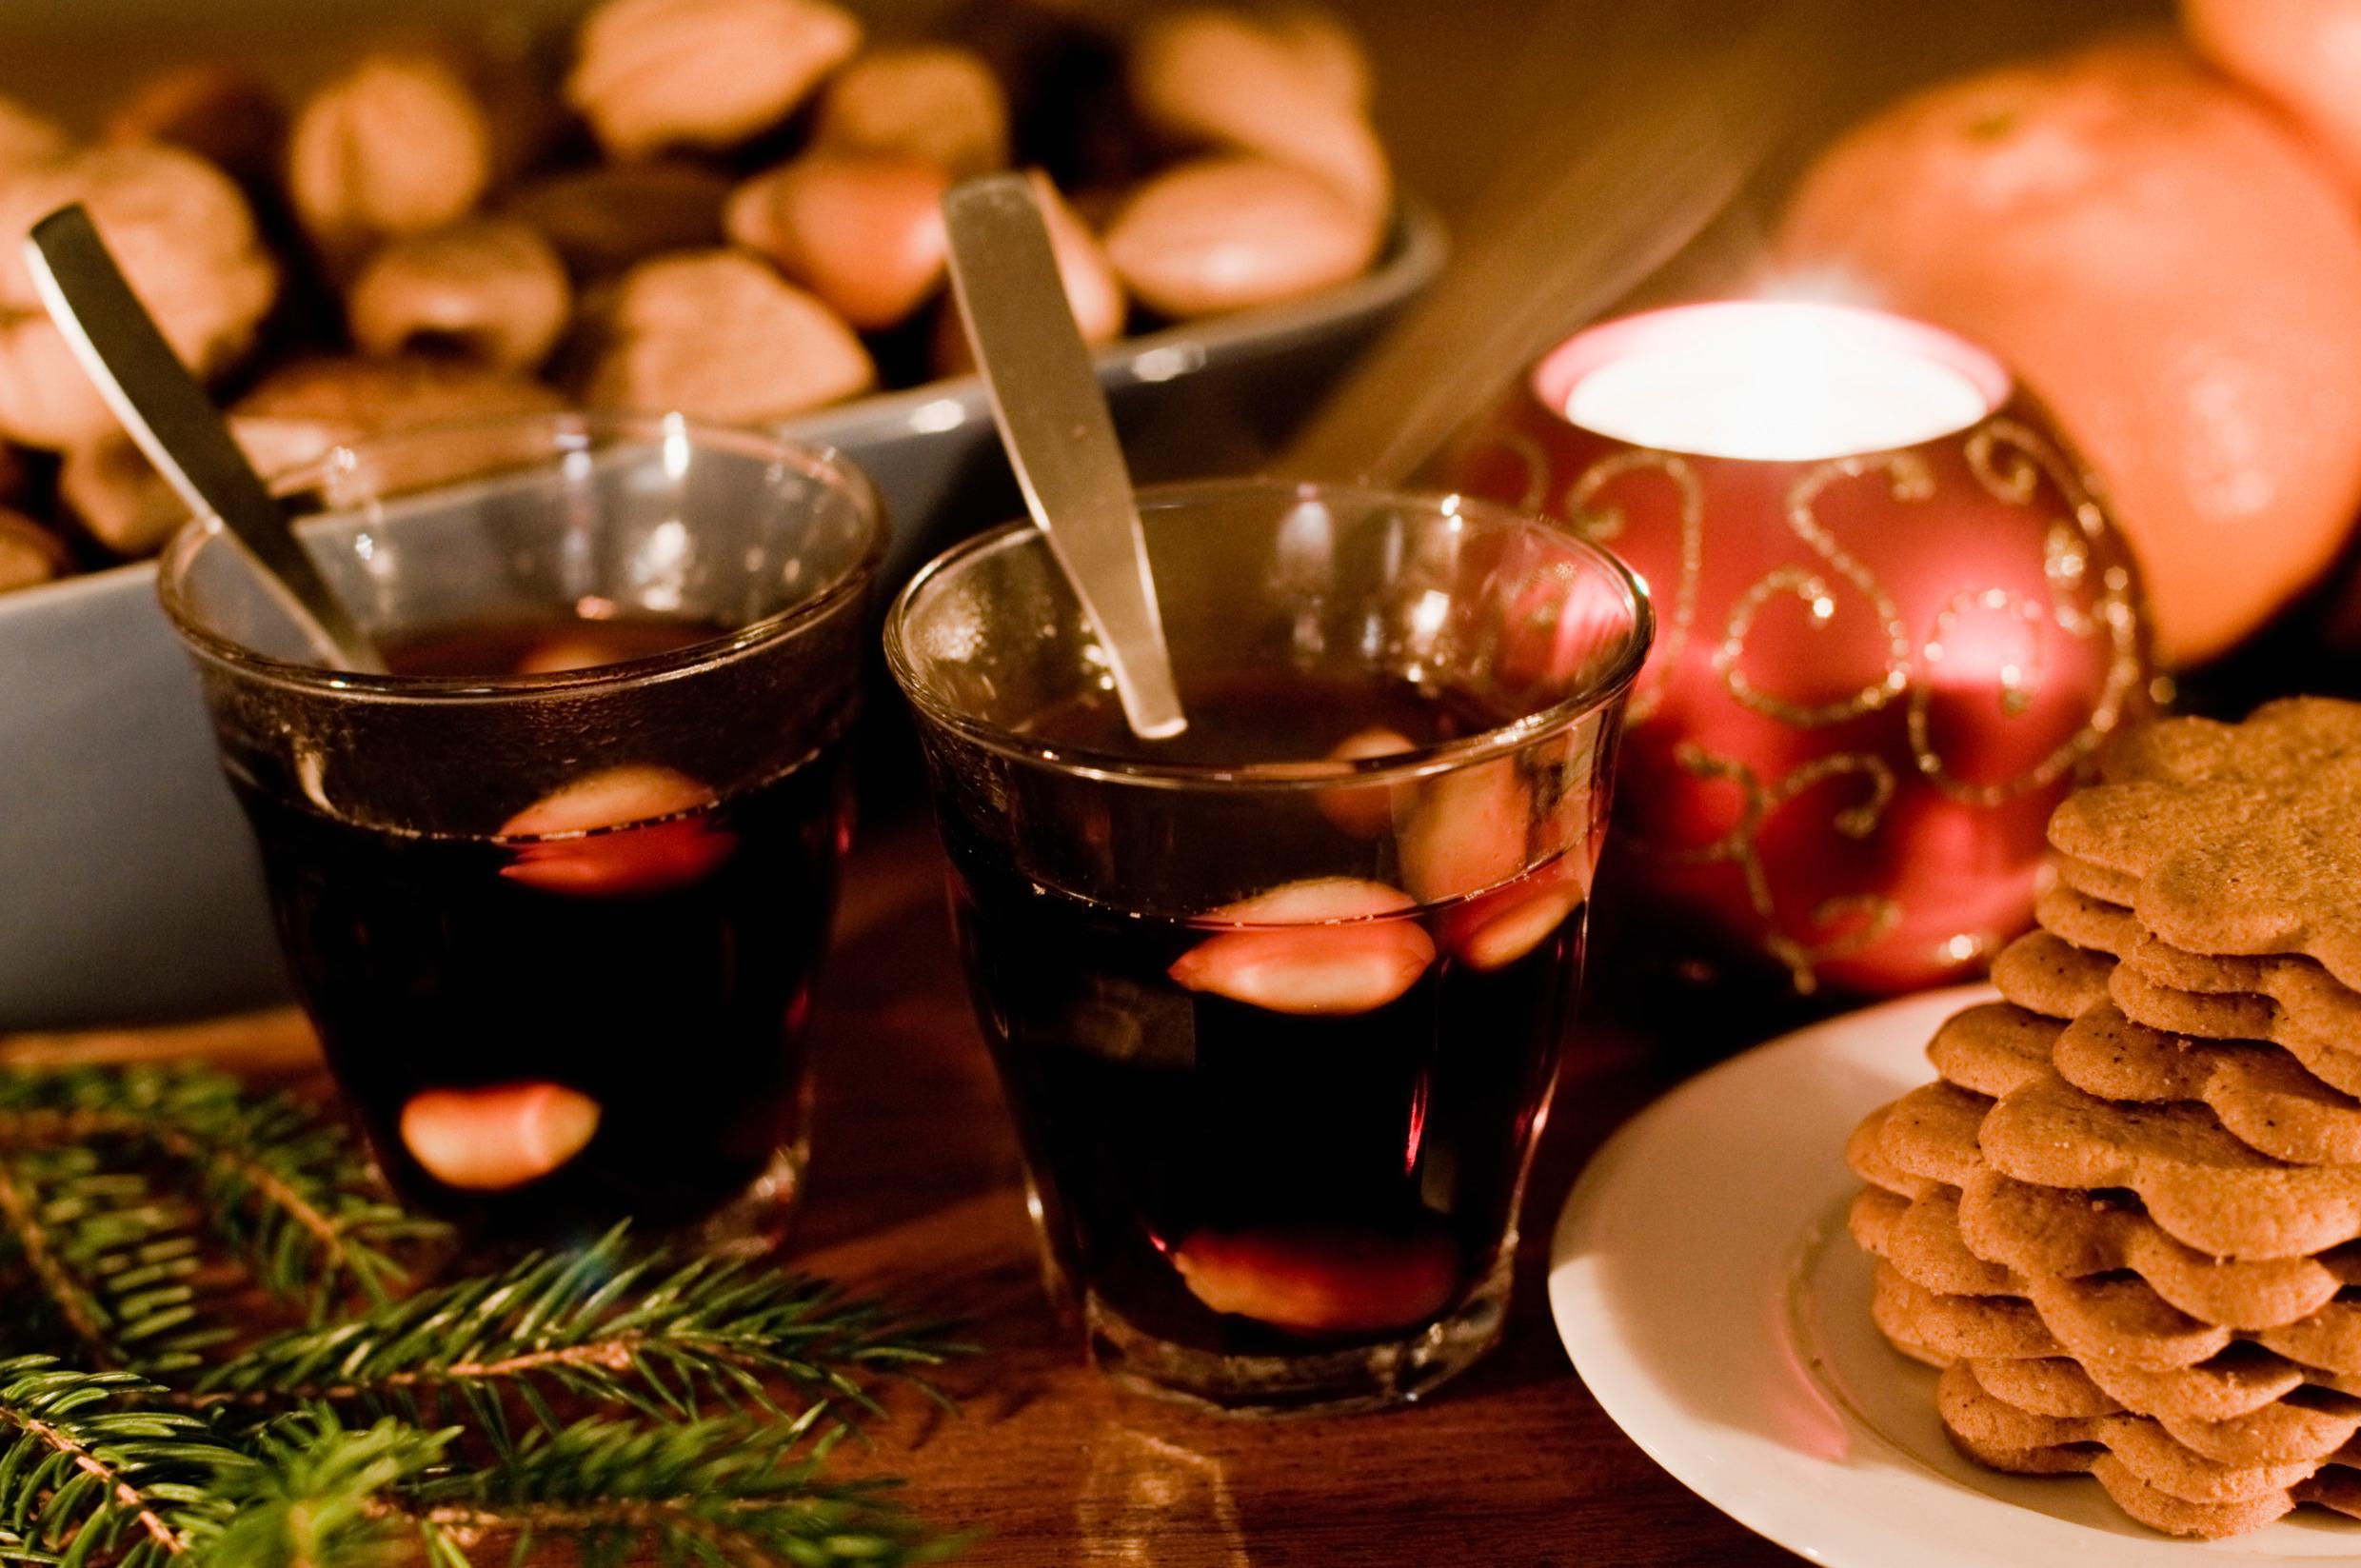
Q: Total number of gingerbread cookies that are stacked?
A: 11